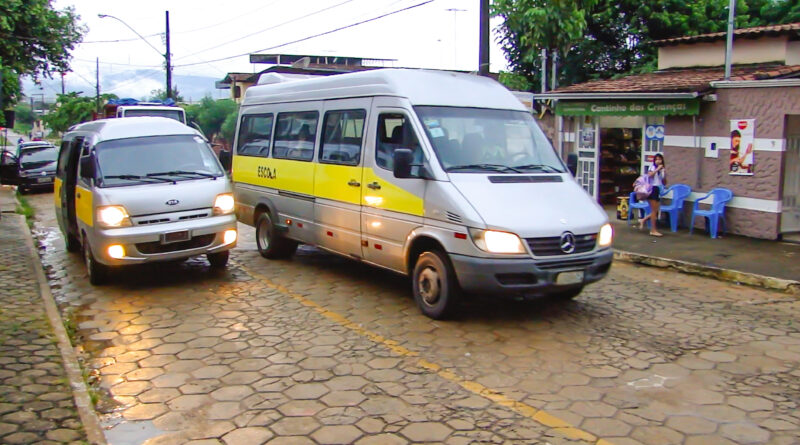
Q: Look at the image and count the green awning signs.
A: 1